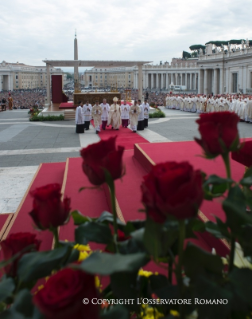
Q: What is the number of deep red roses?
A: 7